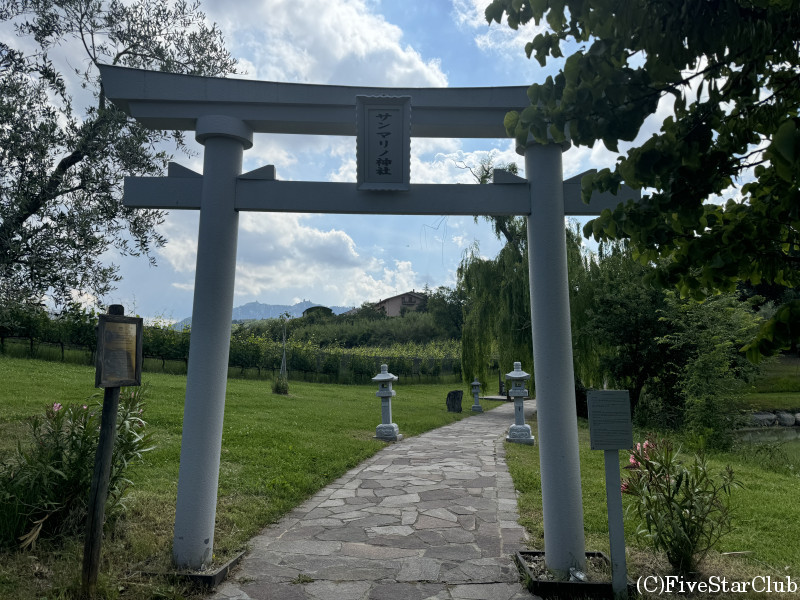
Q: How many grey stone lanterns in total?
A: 3